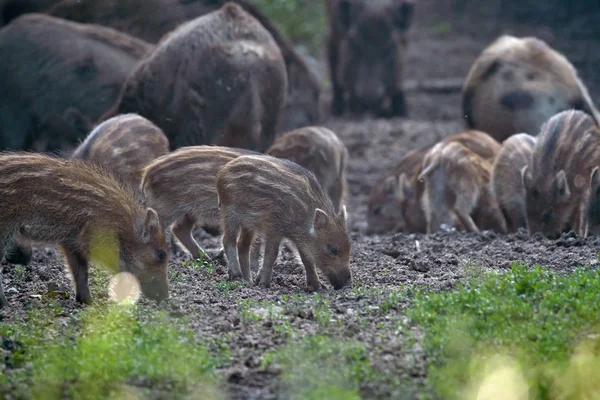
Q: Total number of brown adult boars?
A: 4